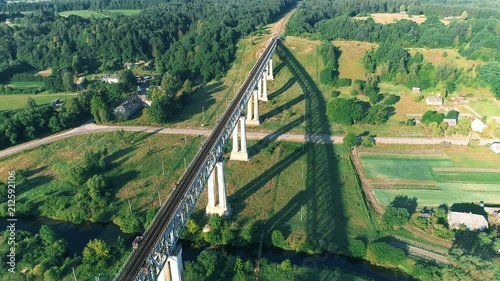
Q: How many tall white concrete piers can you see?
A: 6